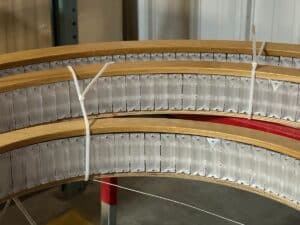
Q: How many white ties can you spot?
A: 2